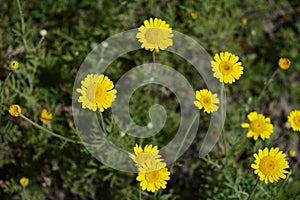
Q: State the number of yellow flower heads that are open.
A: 9